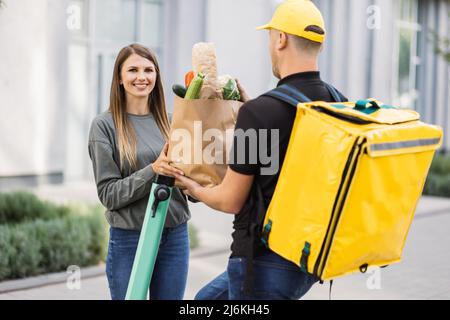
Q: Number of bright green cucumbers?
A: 1